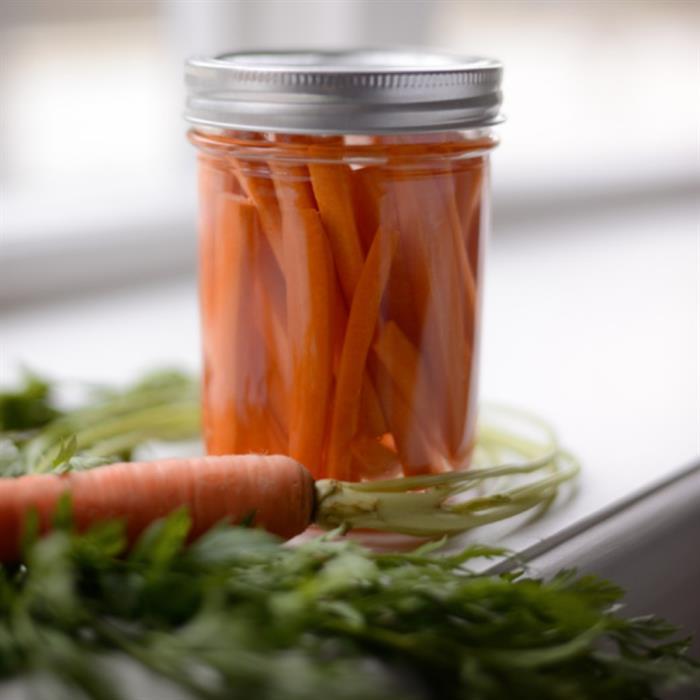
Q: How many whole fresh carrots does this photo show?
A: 1